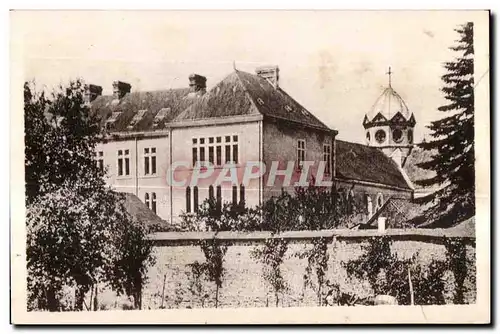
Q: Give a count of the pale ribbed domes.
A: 1